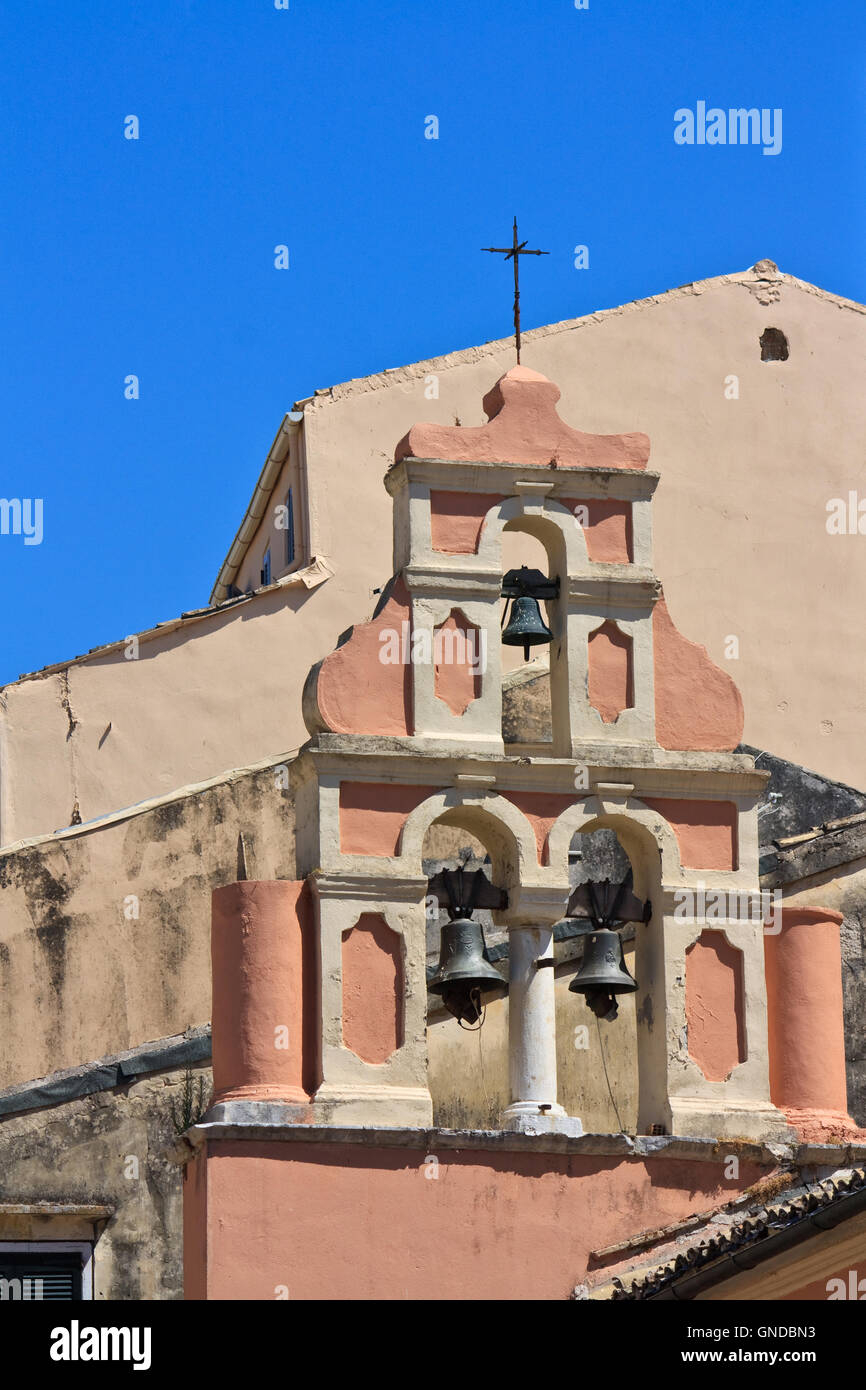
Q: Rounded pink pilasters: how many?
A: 2